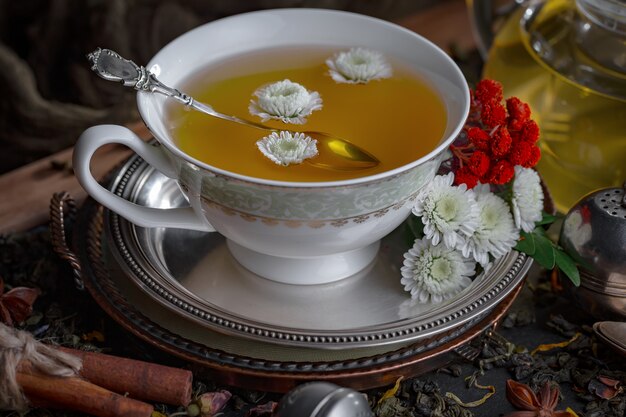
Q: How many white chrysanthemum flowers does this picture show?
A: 7